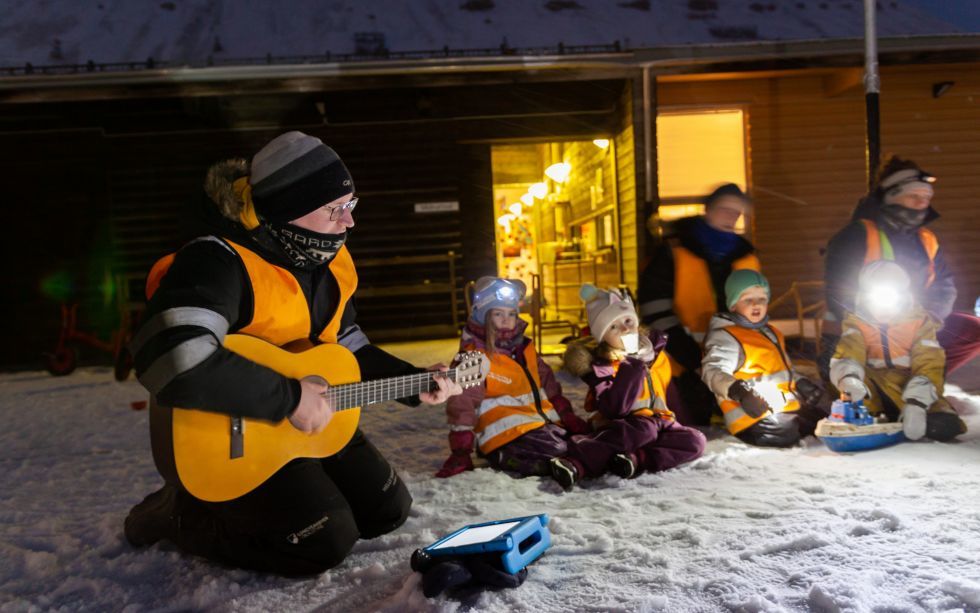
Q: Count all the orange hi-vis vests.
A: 7